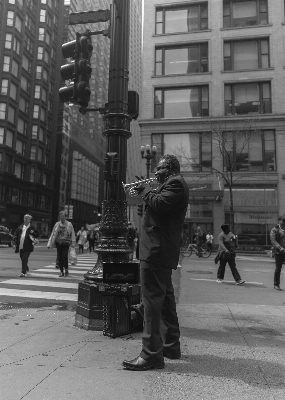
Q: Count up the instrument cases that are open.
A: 1